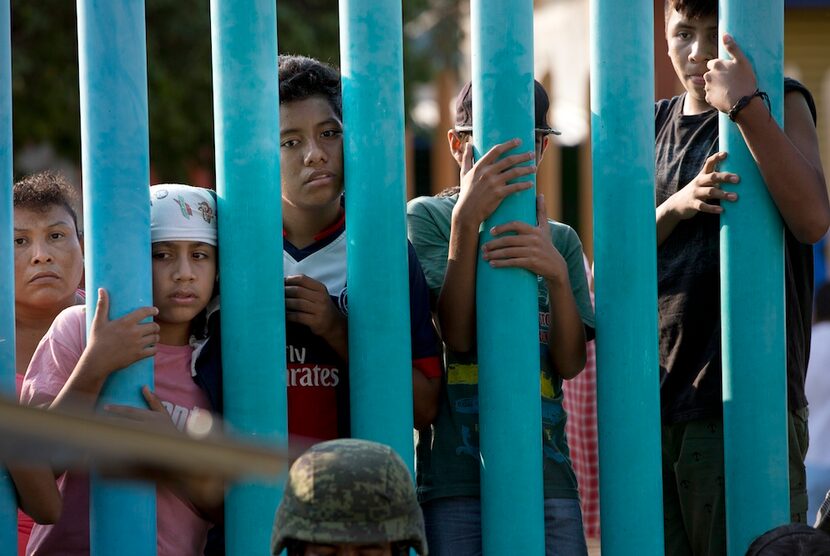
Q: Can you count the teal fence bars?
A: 7